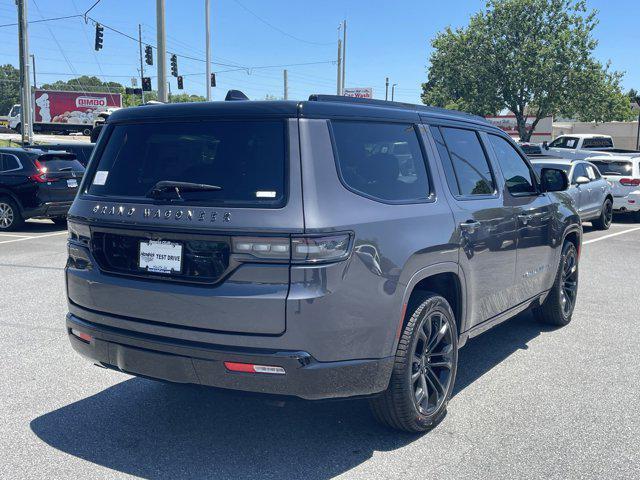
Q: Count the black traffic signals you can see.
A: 6